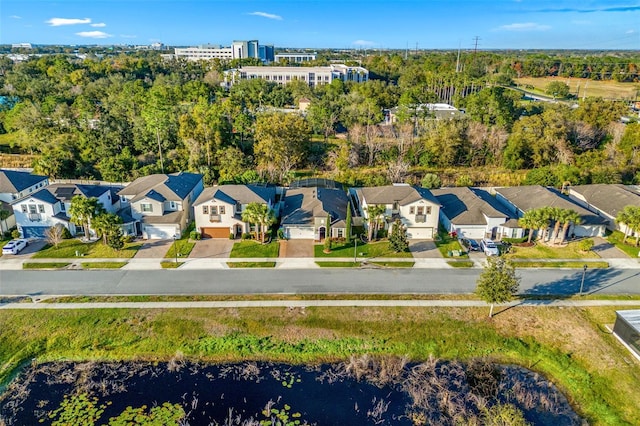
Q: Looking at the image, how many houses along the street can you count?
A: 9